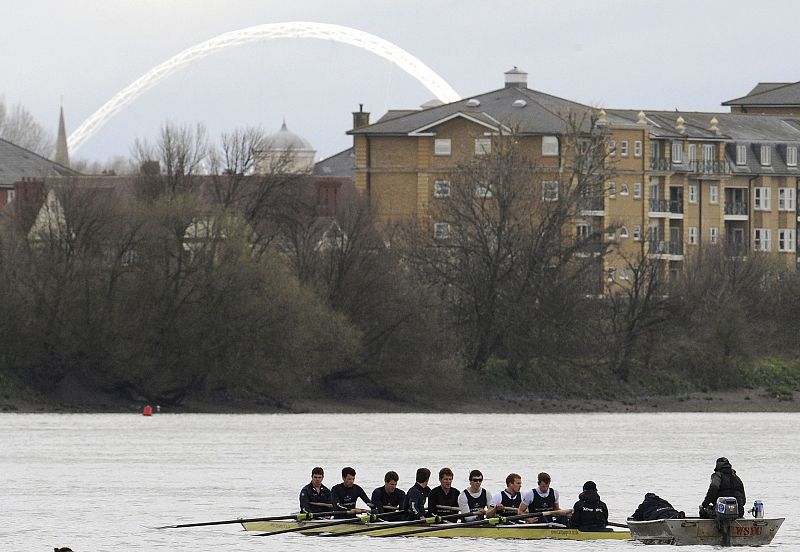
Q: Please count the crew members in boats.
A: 11